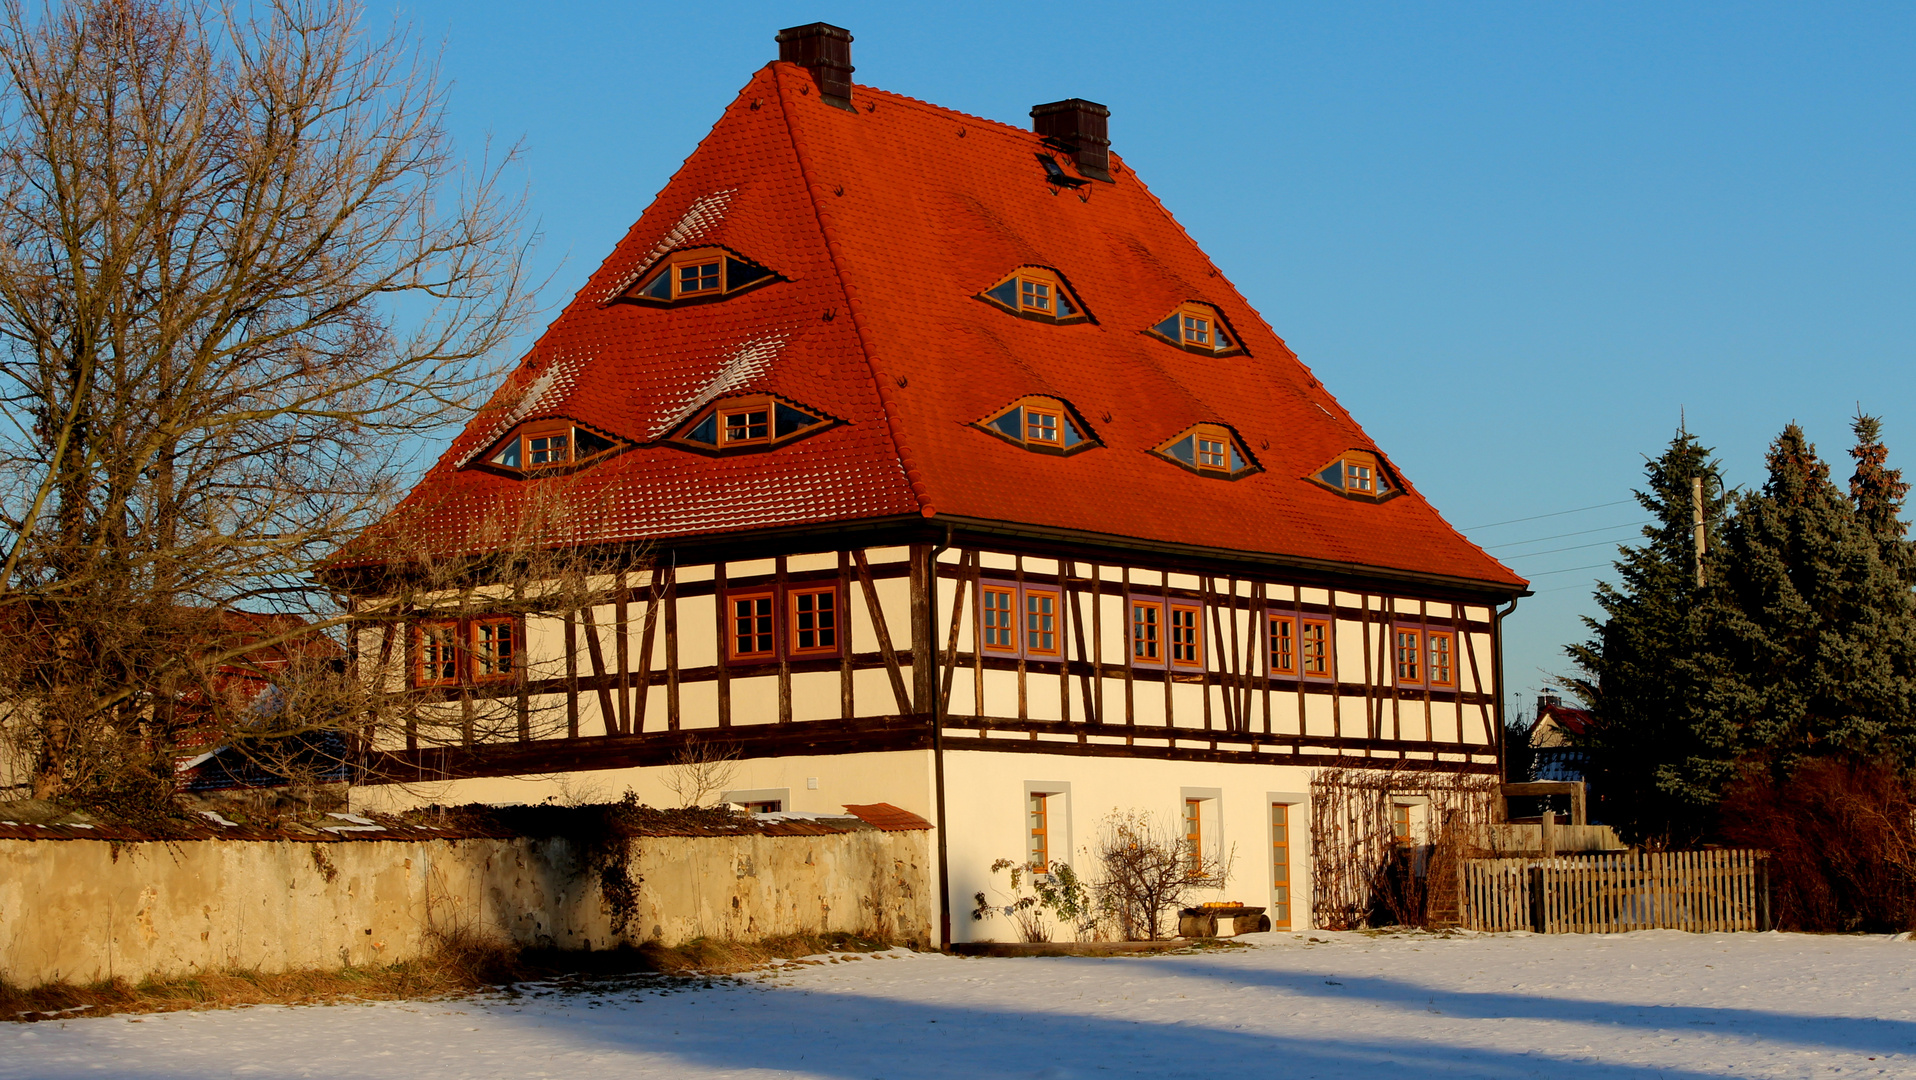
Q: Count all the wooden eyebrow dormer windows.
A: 8